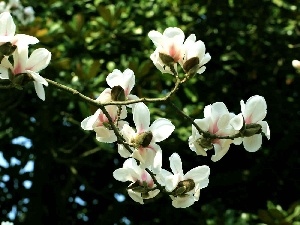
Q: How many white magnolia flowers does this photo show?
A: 11